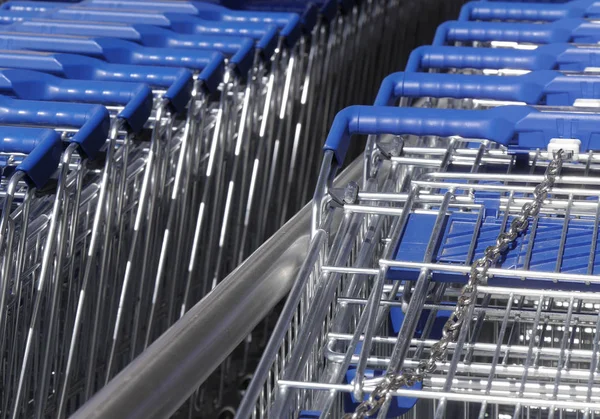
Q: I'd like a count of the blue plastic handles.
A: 13